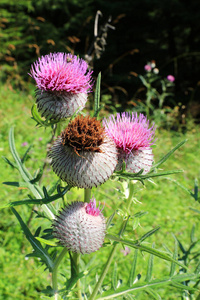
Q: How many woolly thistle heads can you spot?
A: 4